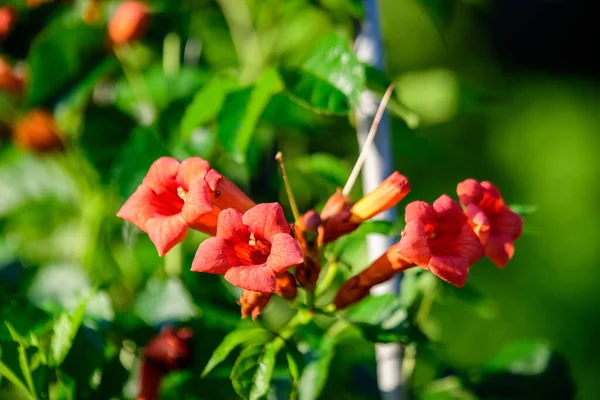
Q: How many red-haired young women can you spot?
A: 0